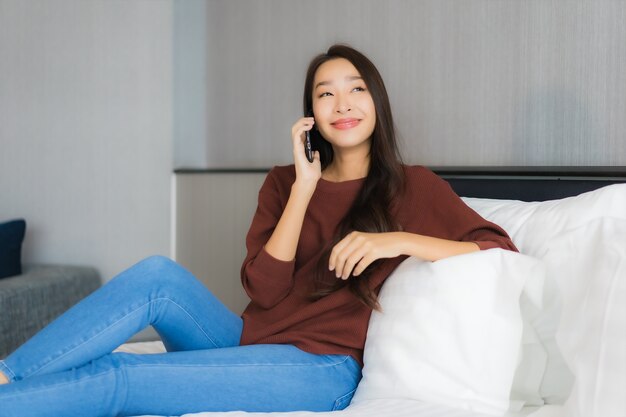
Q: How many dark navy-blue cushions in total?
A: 1